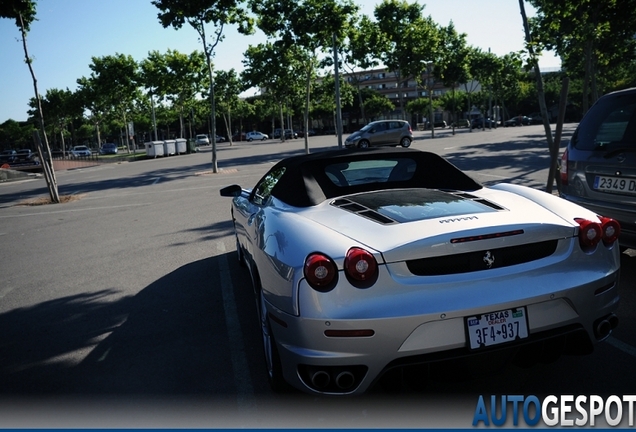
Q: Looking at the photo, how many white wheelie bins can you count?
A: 3